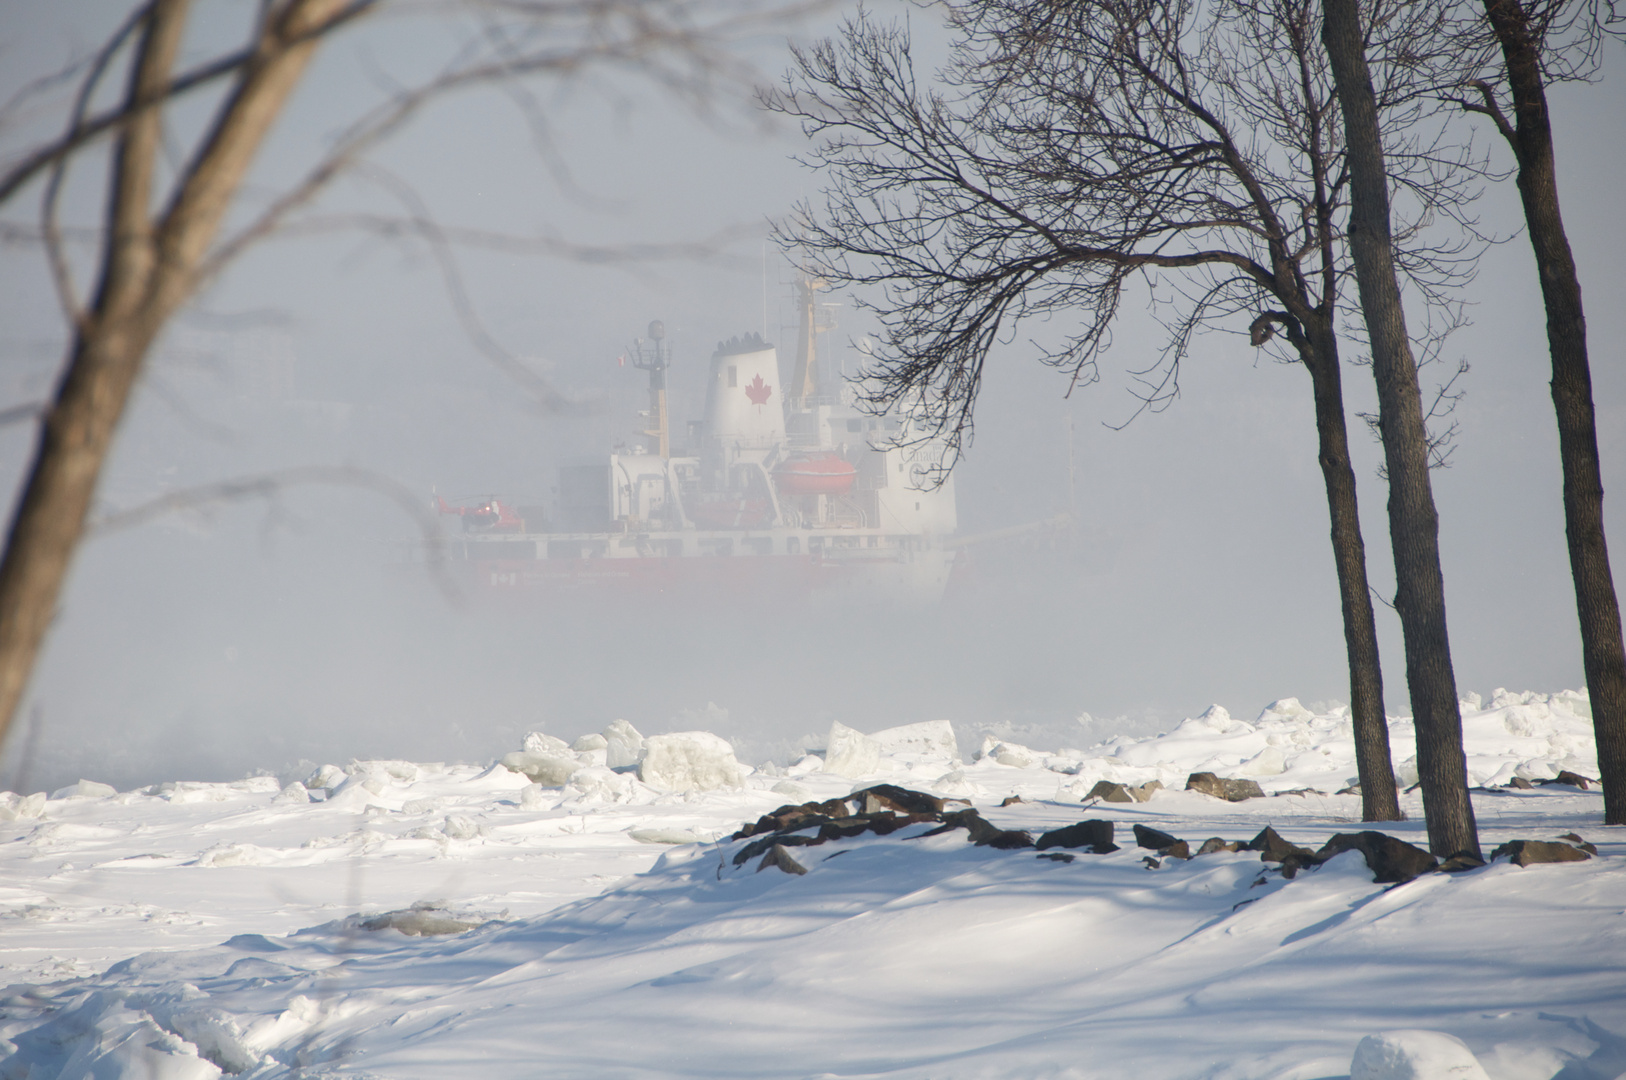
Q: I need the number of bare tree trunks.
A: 4